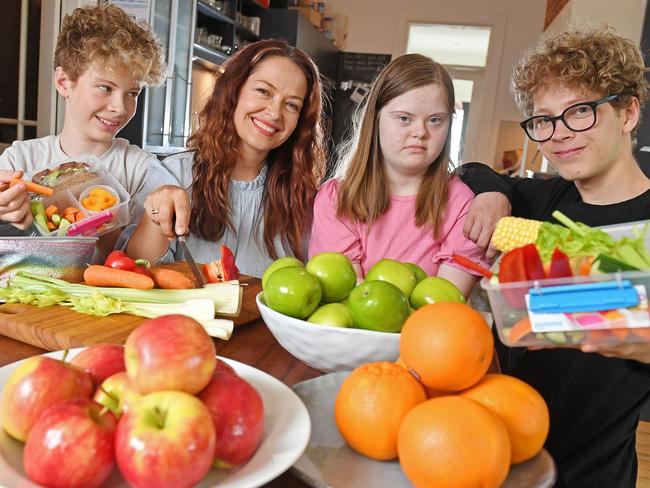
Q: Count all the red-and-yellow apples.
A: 8